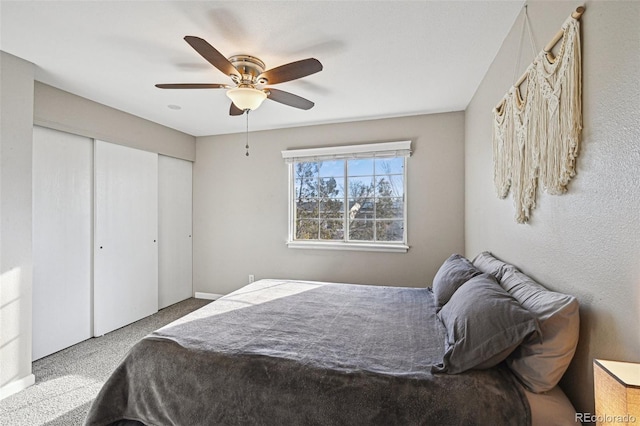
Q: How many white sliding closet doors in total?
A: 3